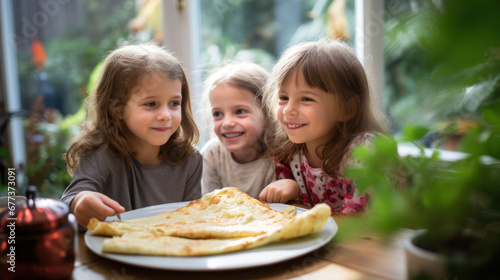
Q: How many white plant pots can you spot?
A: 1